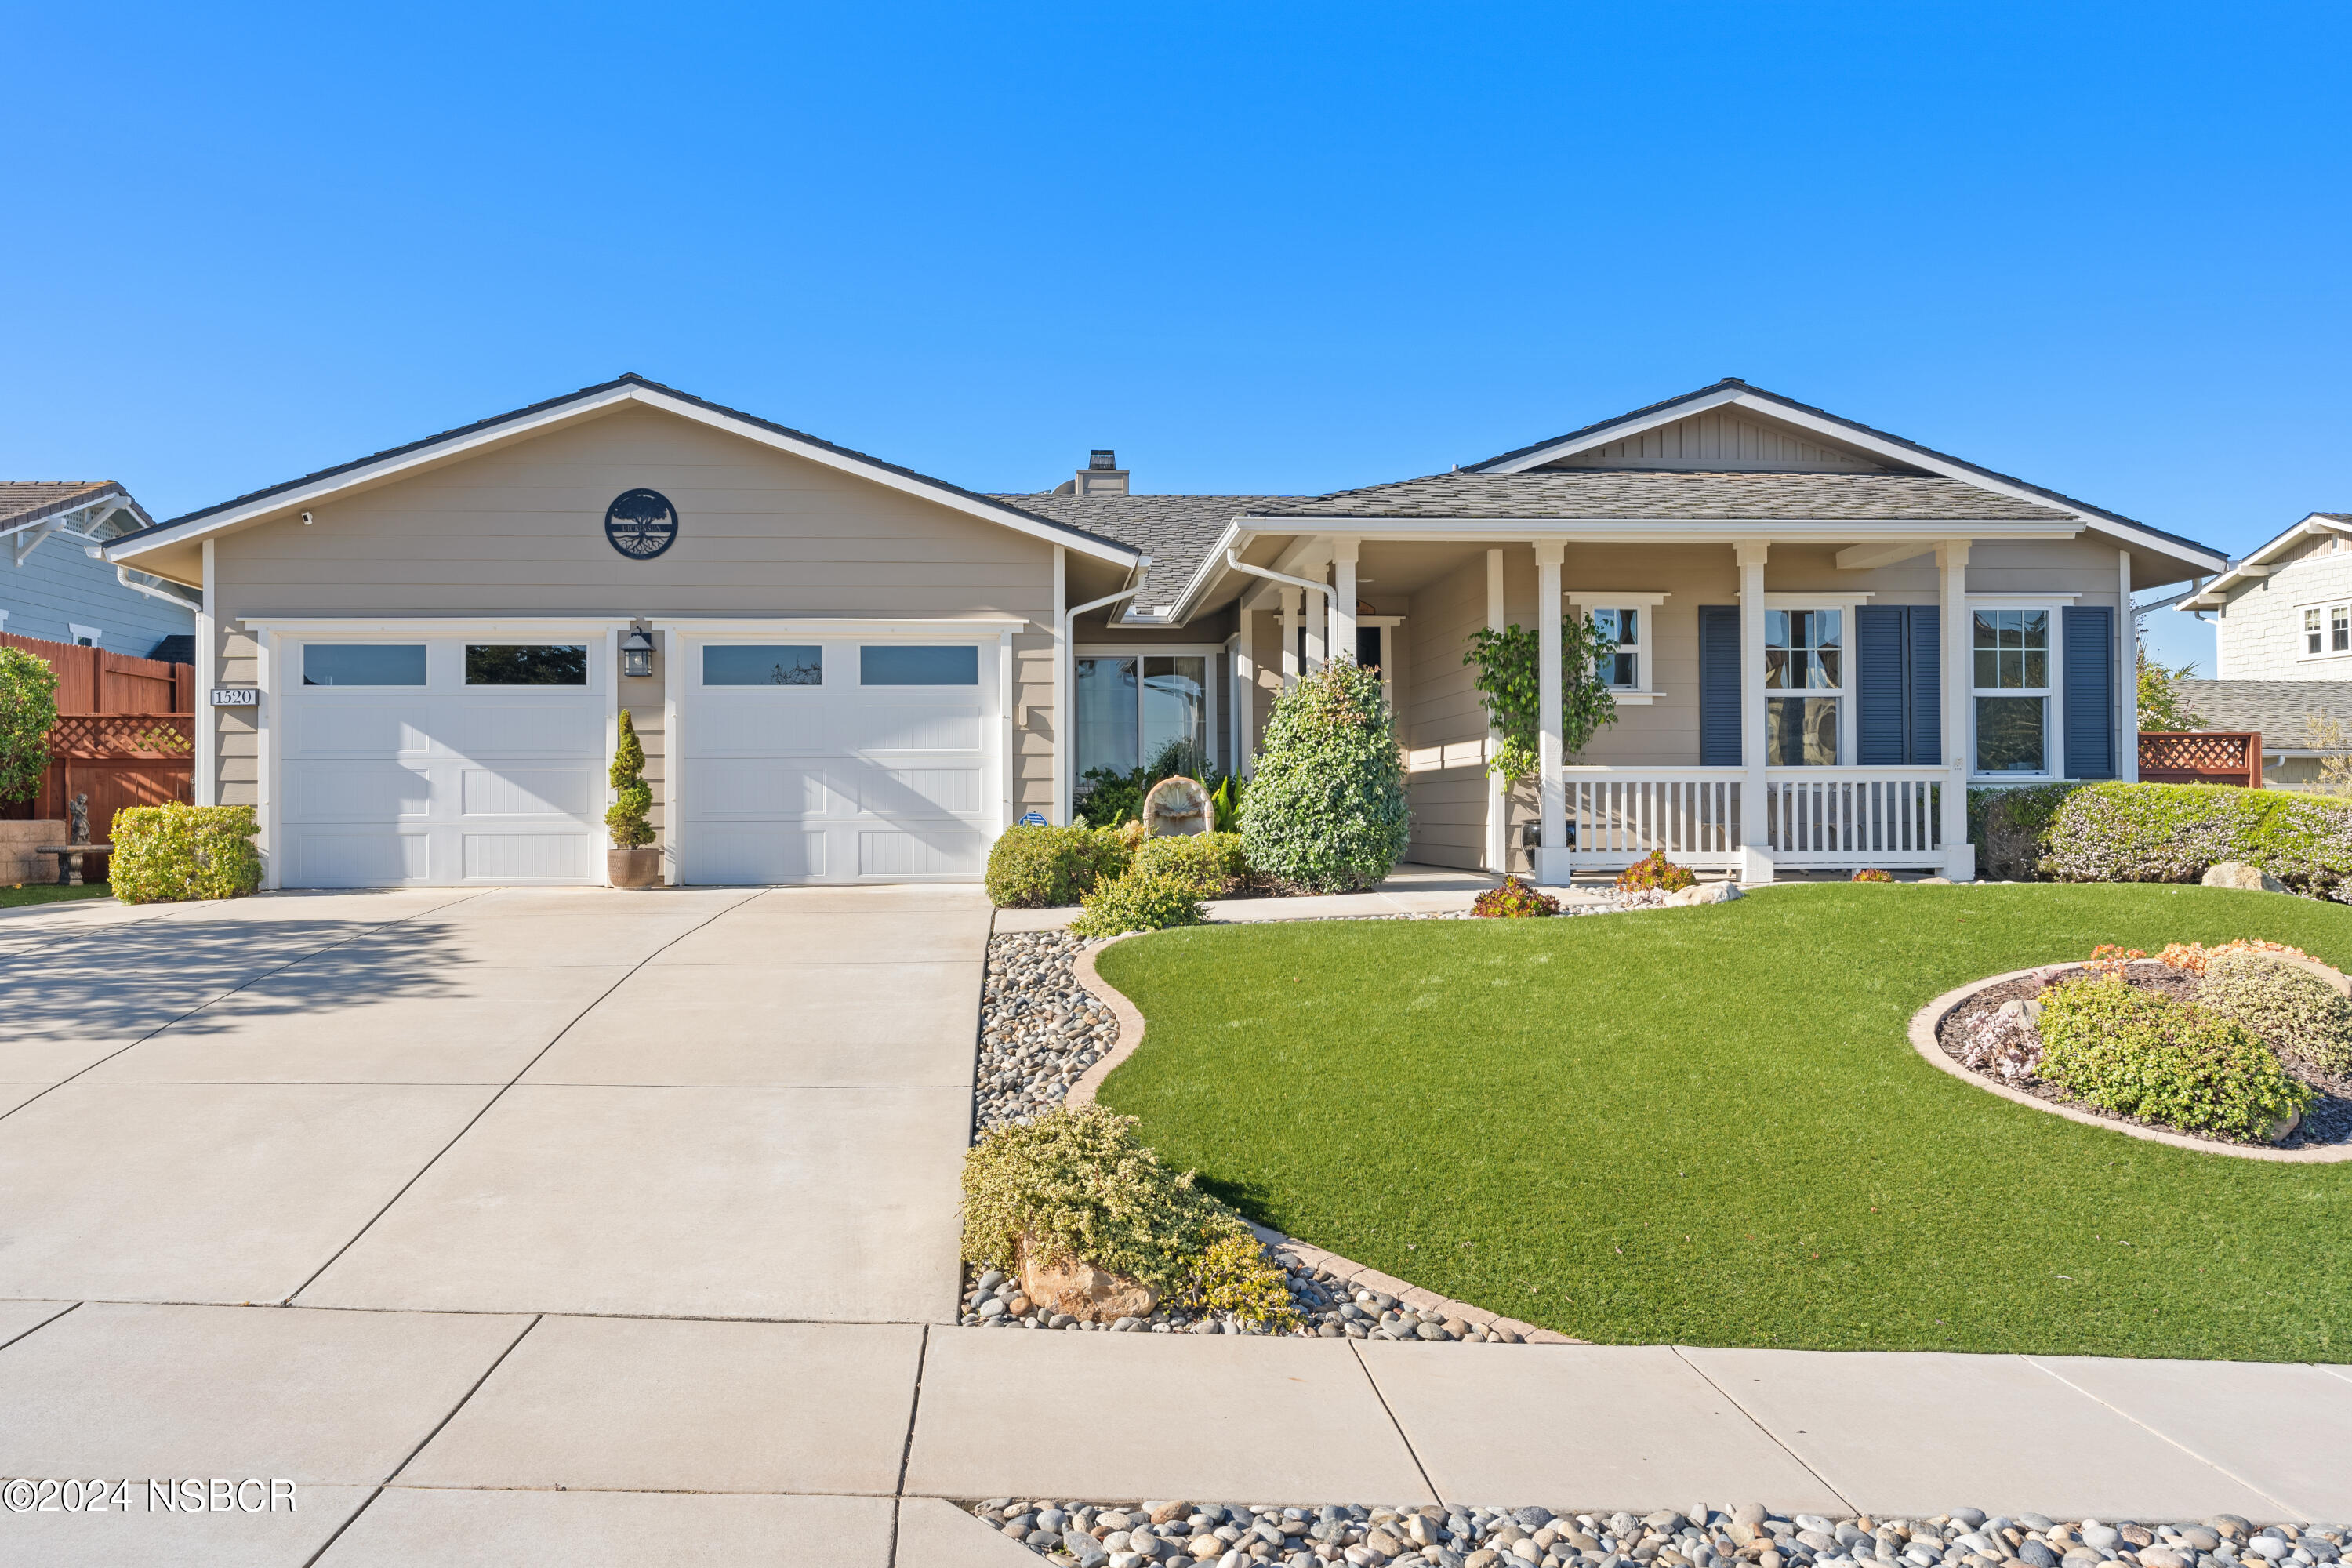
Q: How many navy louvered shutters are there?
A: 4